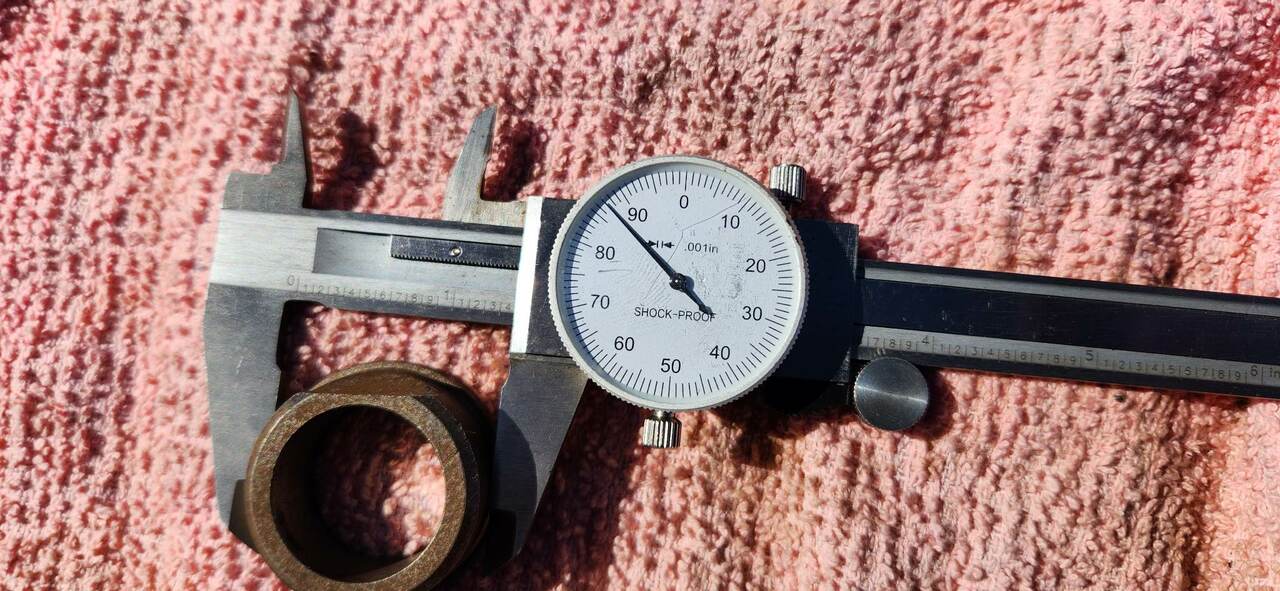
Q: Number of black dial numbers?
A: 10